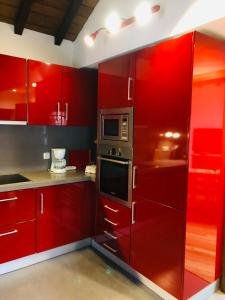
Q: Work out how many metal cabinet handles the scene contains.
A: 12